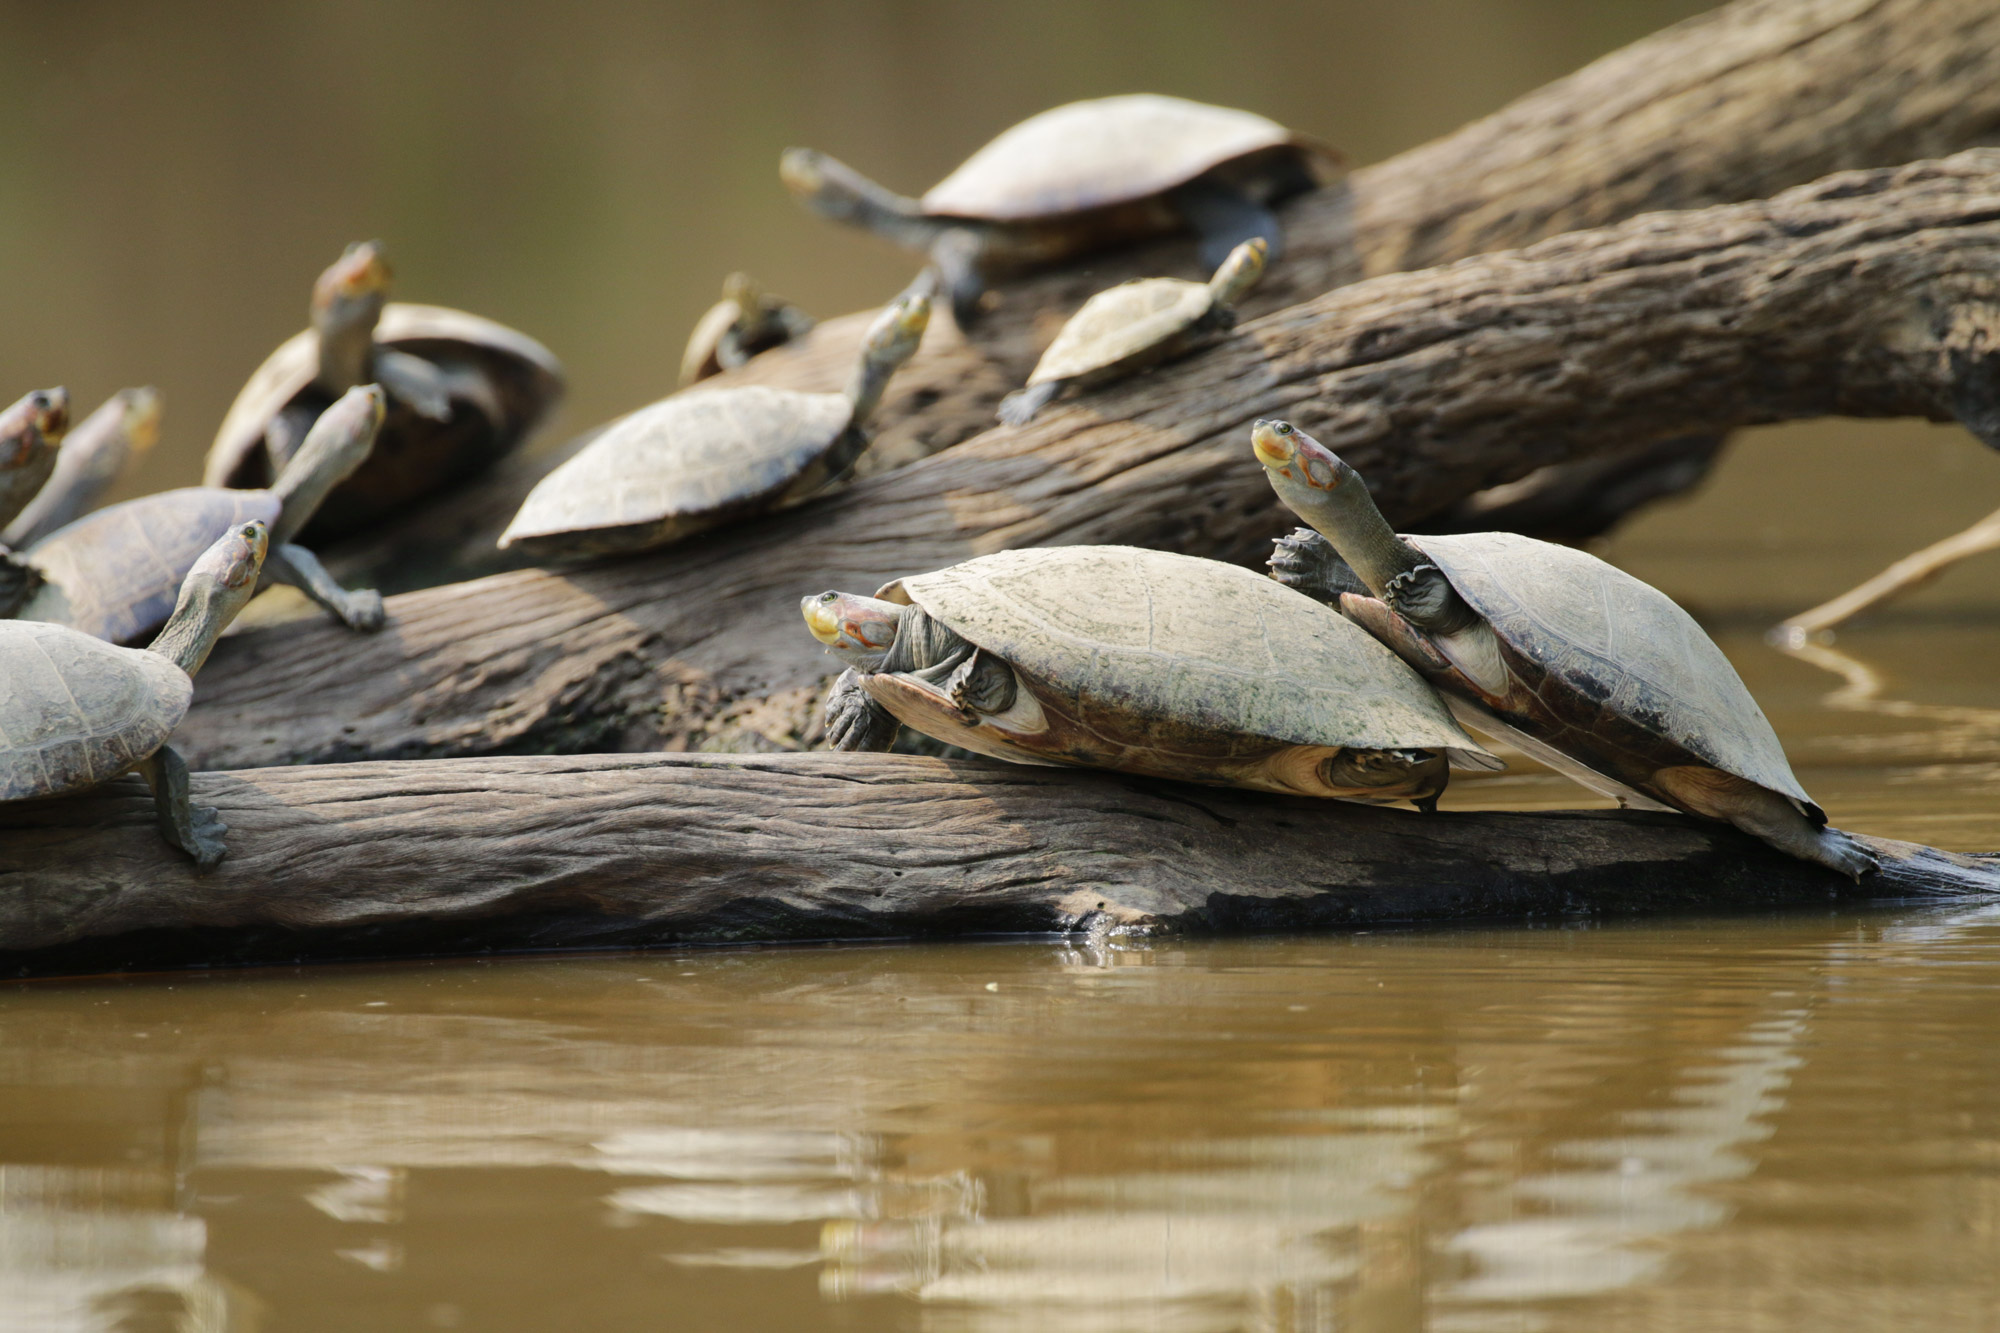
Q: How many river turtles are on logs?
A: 11